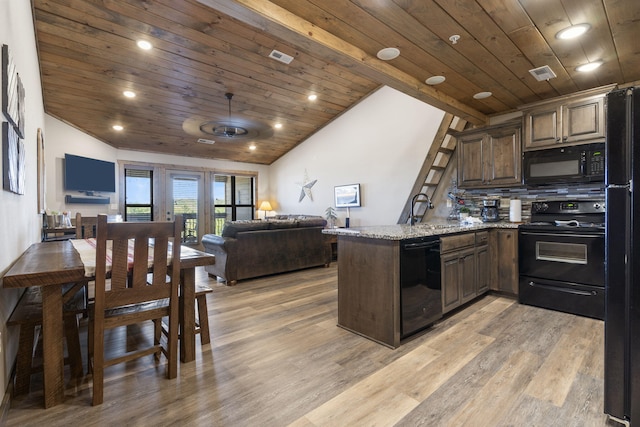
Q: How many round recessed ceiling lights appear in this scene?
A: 11